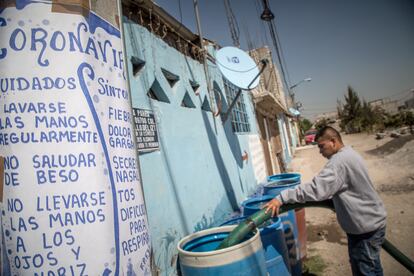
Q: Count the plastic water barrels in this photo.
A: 5